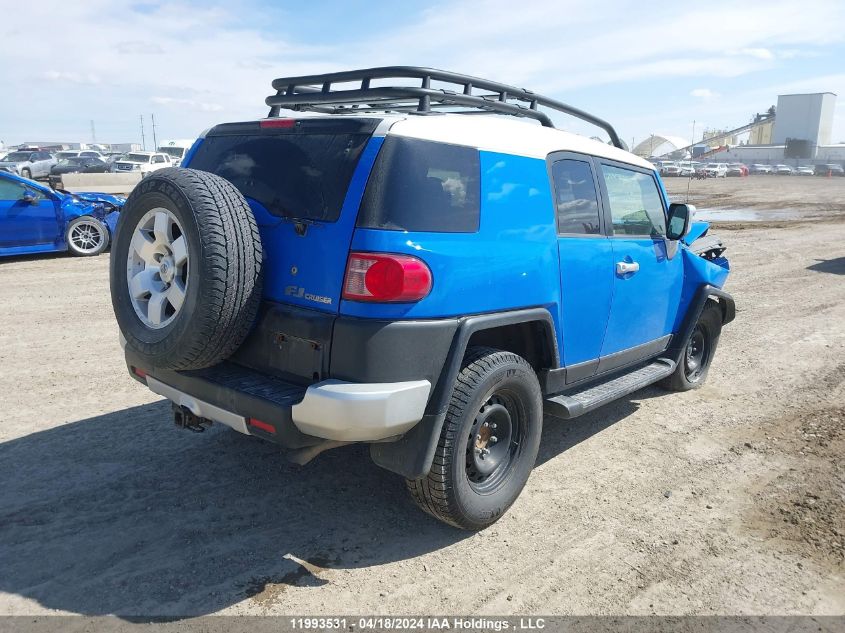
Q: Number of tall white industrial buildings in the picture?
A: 1